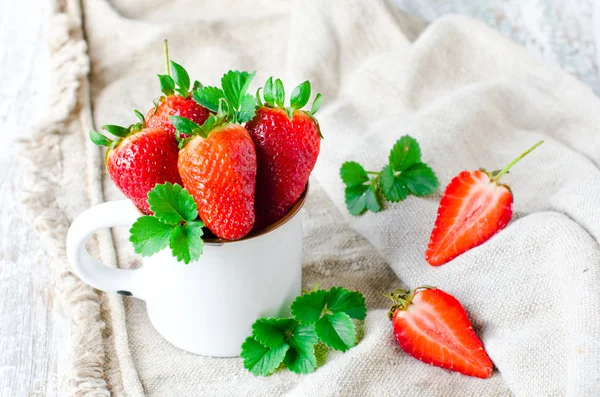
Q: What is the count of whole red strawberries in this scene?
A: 4